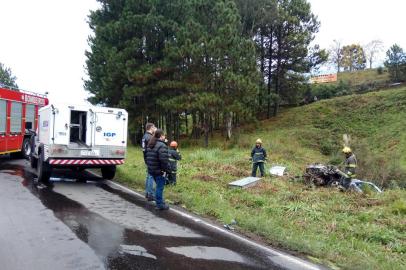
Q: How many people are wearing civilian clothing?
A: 2